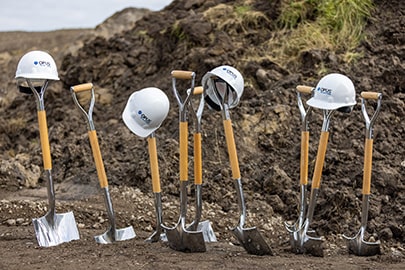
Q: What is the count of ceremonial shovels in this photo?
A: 9